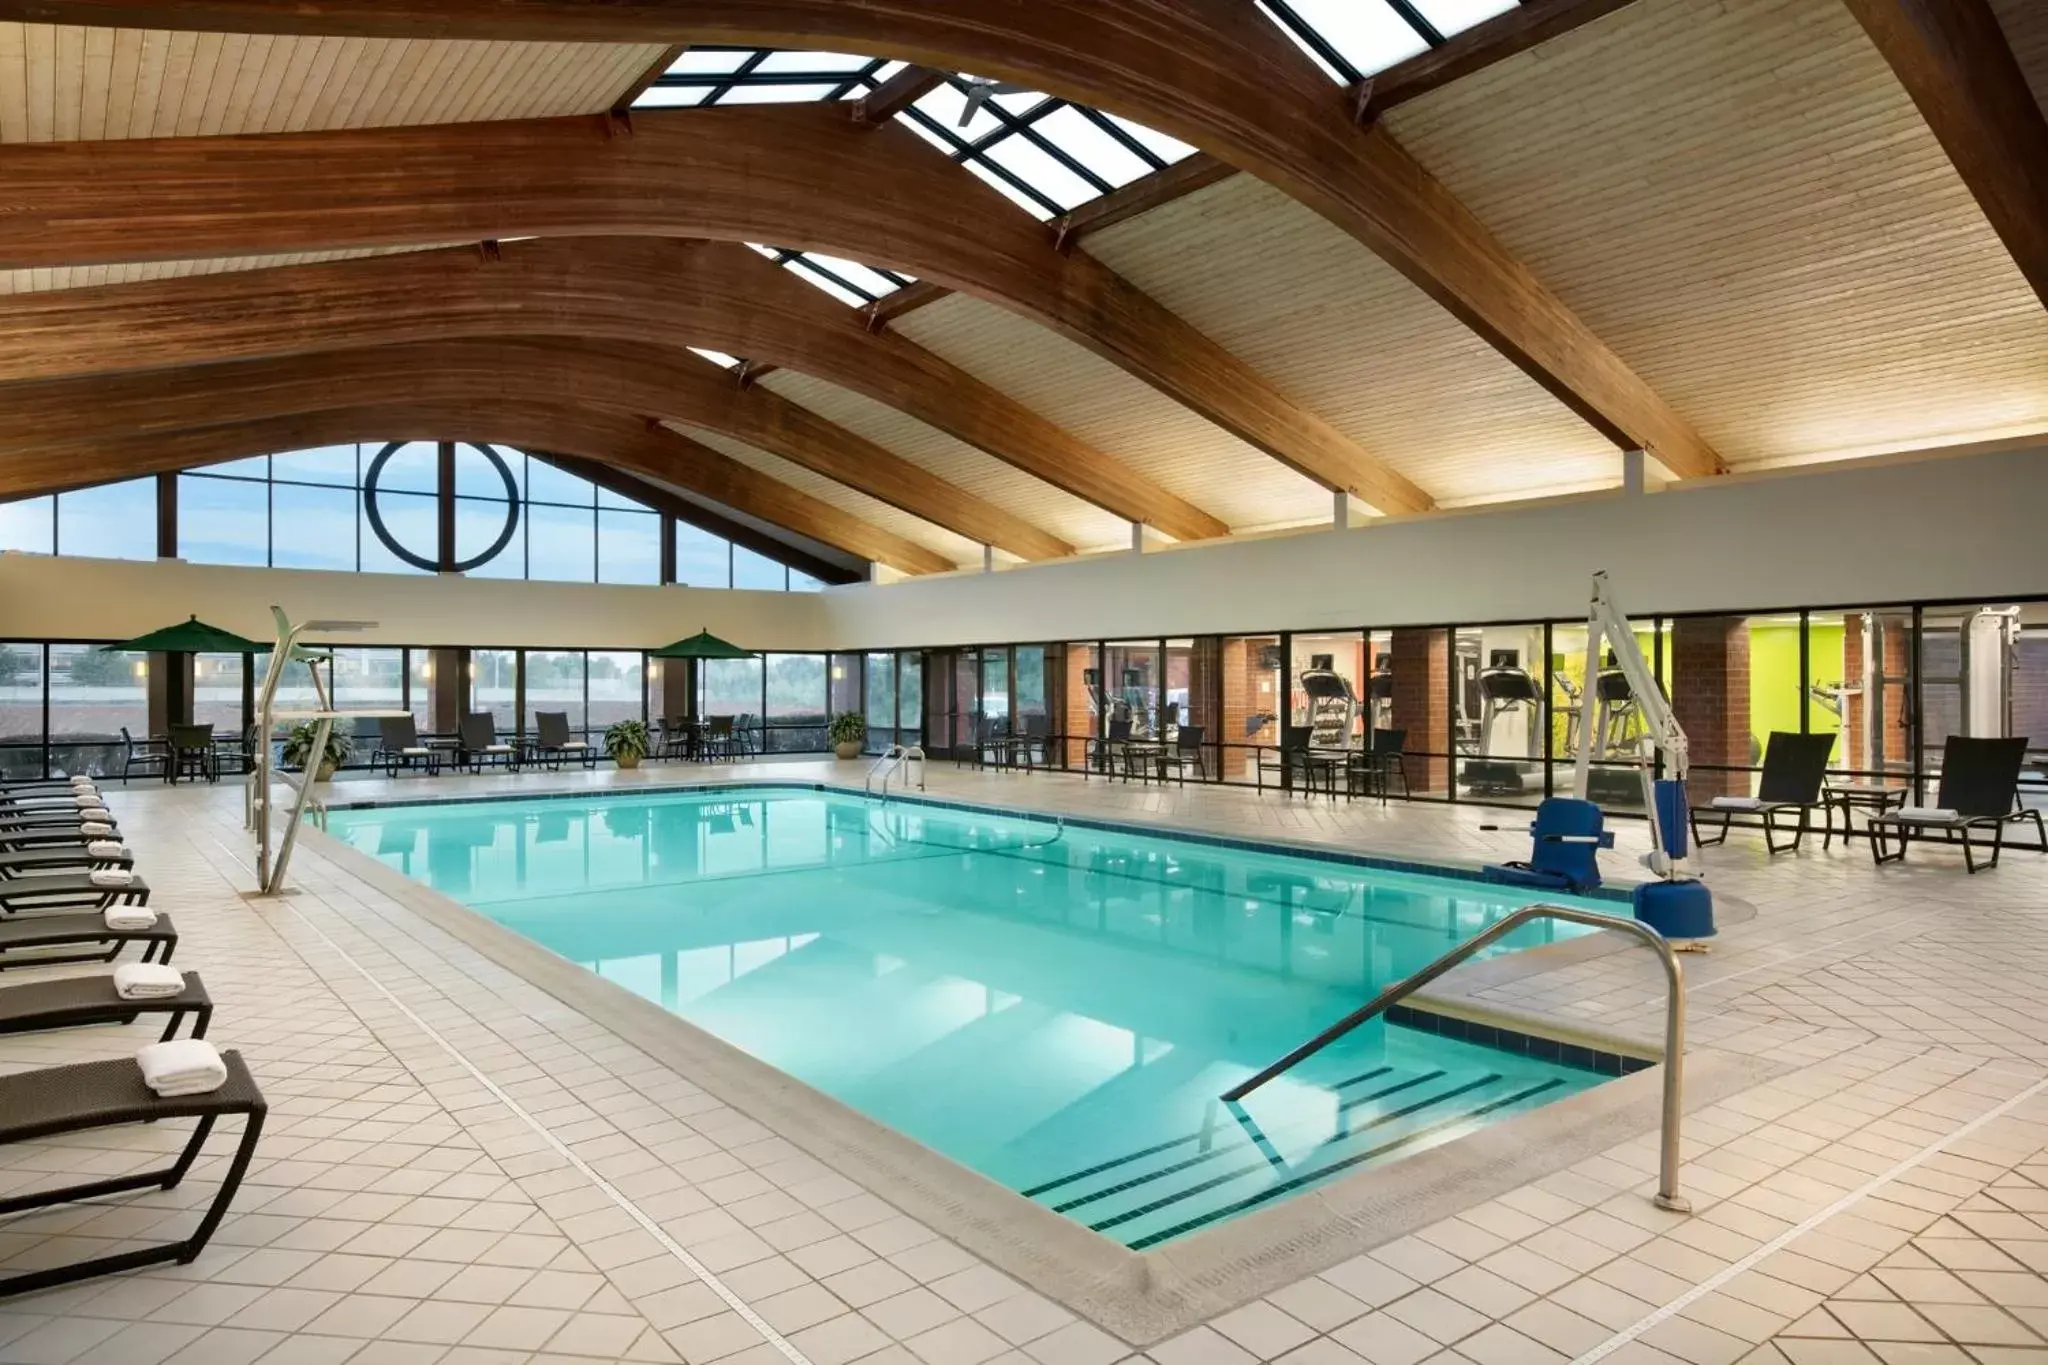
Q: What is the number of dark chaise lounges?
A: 15